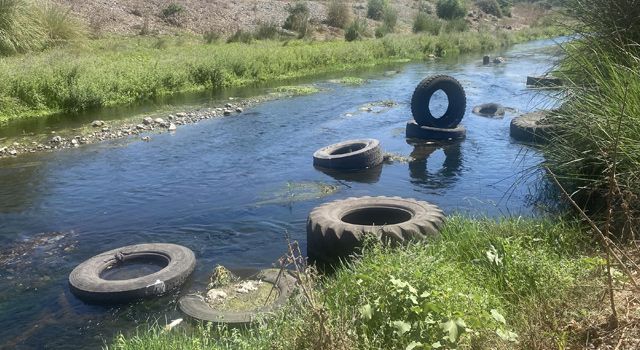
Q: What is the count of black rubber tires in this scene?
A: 9